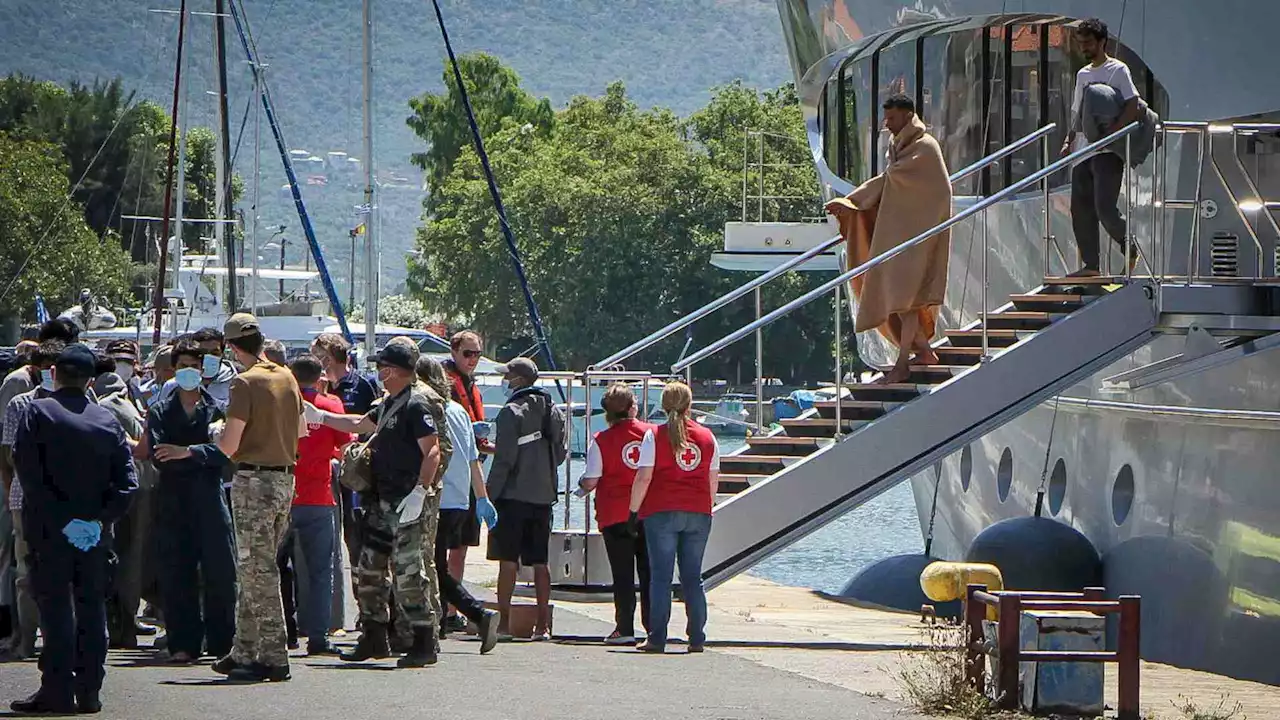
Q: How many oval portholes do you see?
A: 4